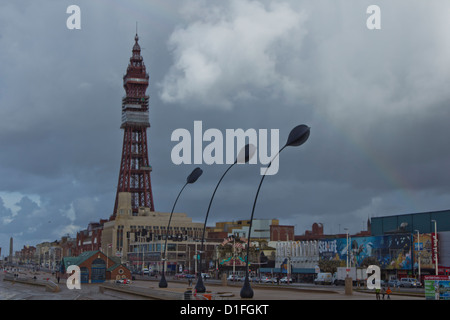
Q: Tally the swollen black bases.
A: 3